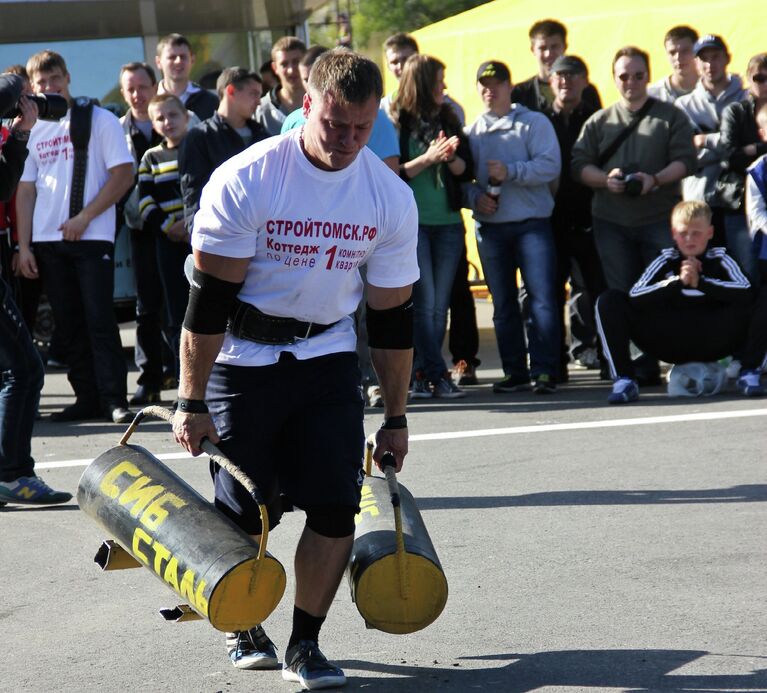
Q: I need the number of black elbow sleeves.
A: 2